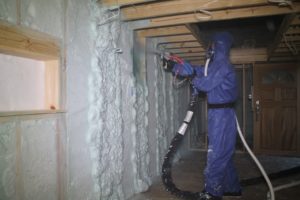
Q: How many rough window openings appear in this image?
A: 1